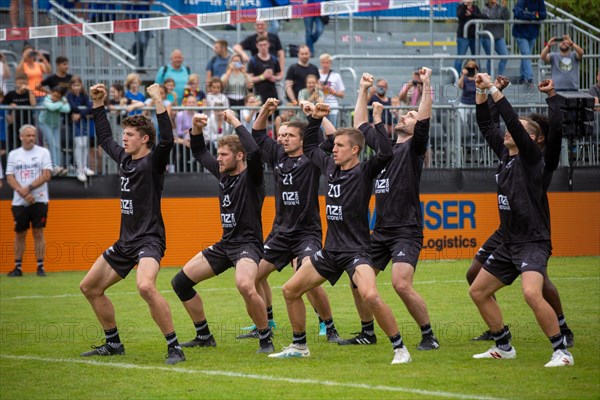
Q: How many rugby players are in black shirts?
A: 8